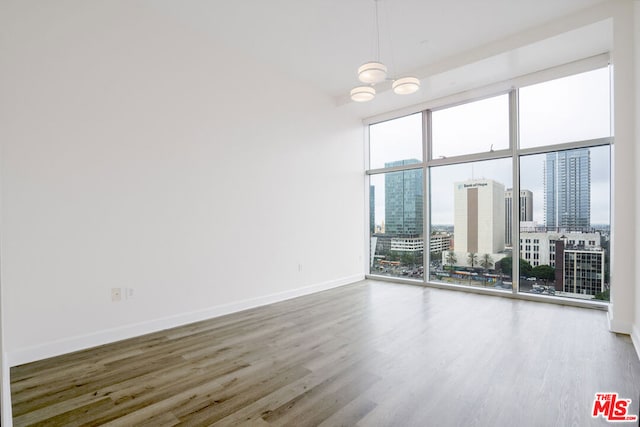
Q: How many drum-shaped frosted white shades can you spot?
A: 3